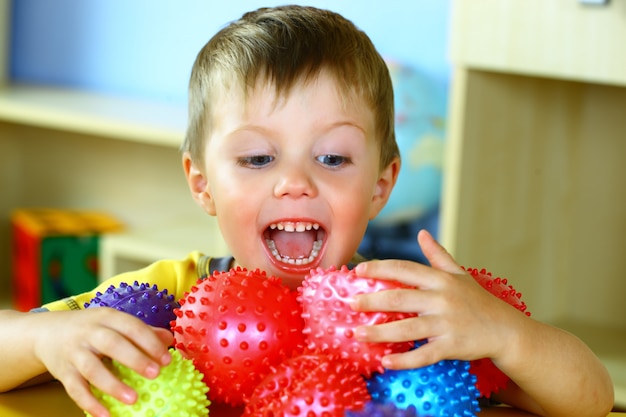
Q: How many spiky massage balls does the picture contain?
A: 8